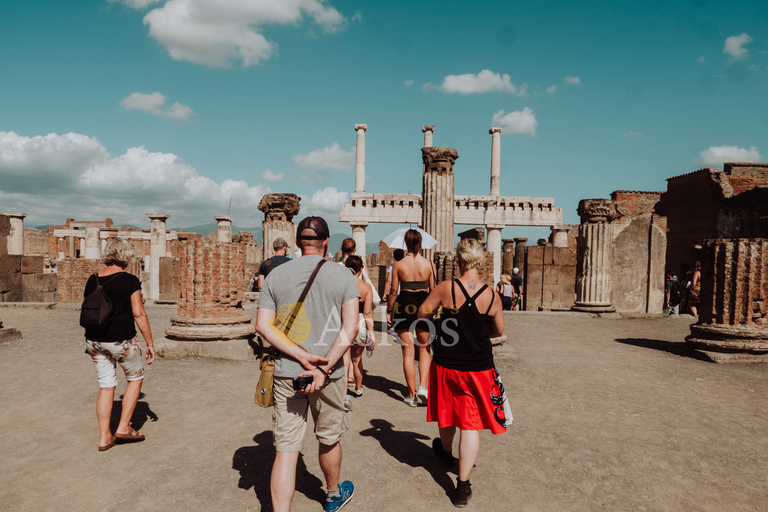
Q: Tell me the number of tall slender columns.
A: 3